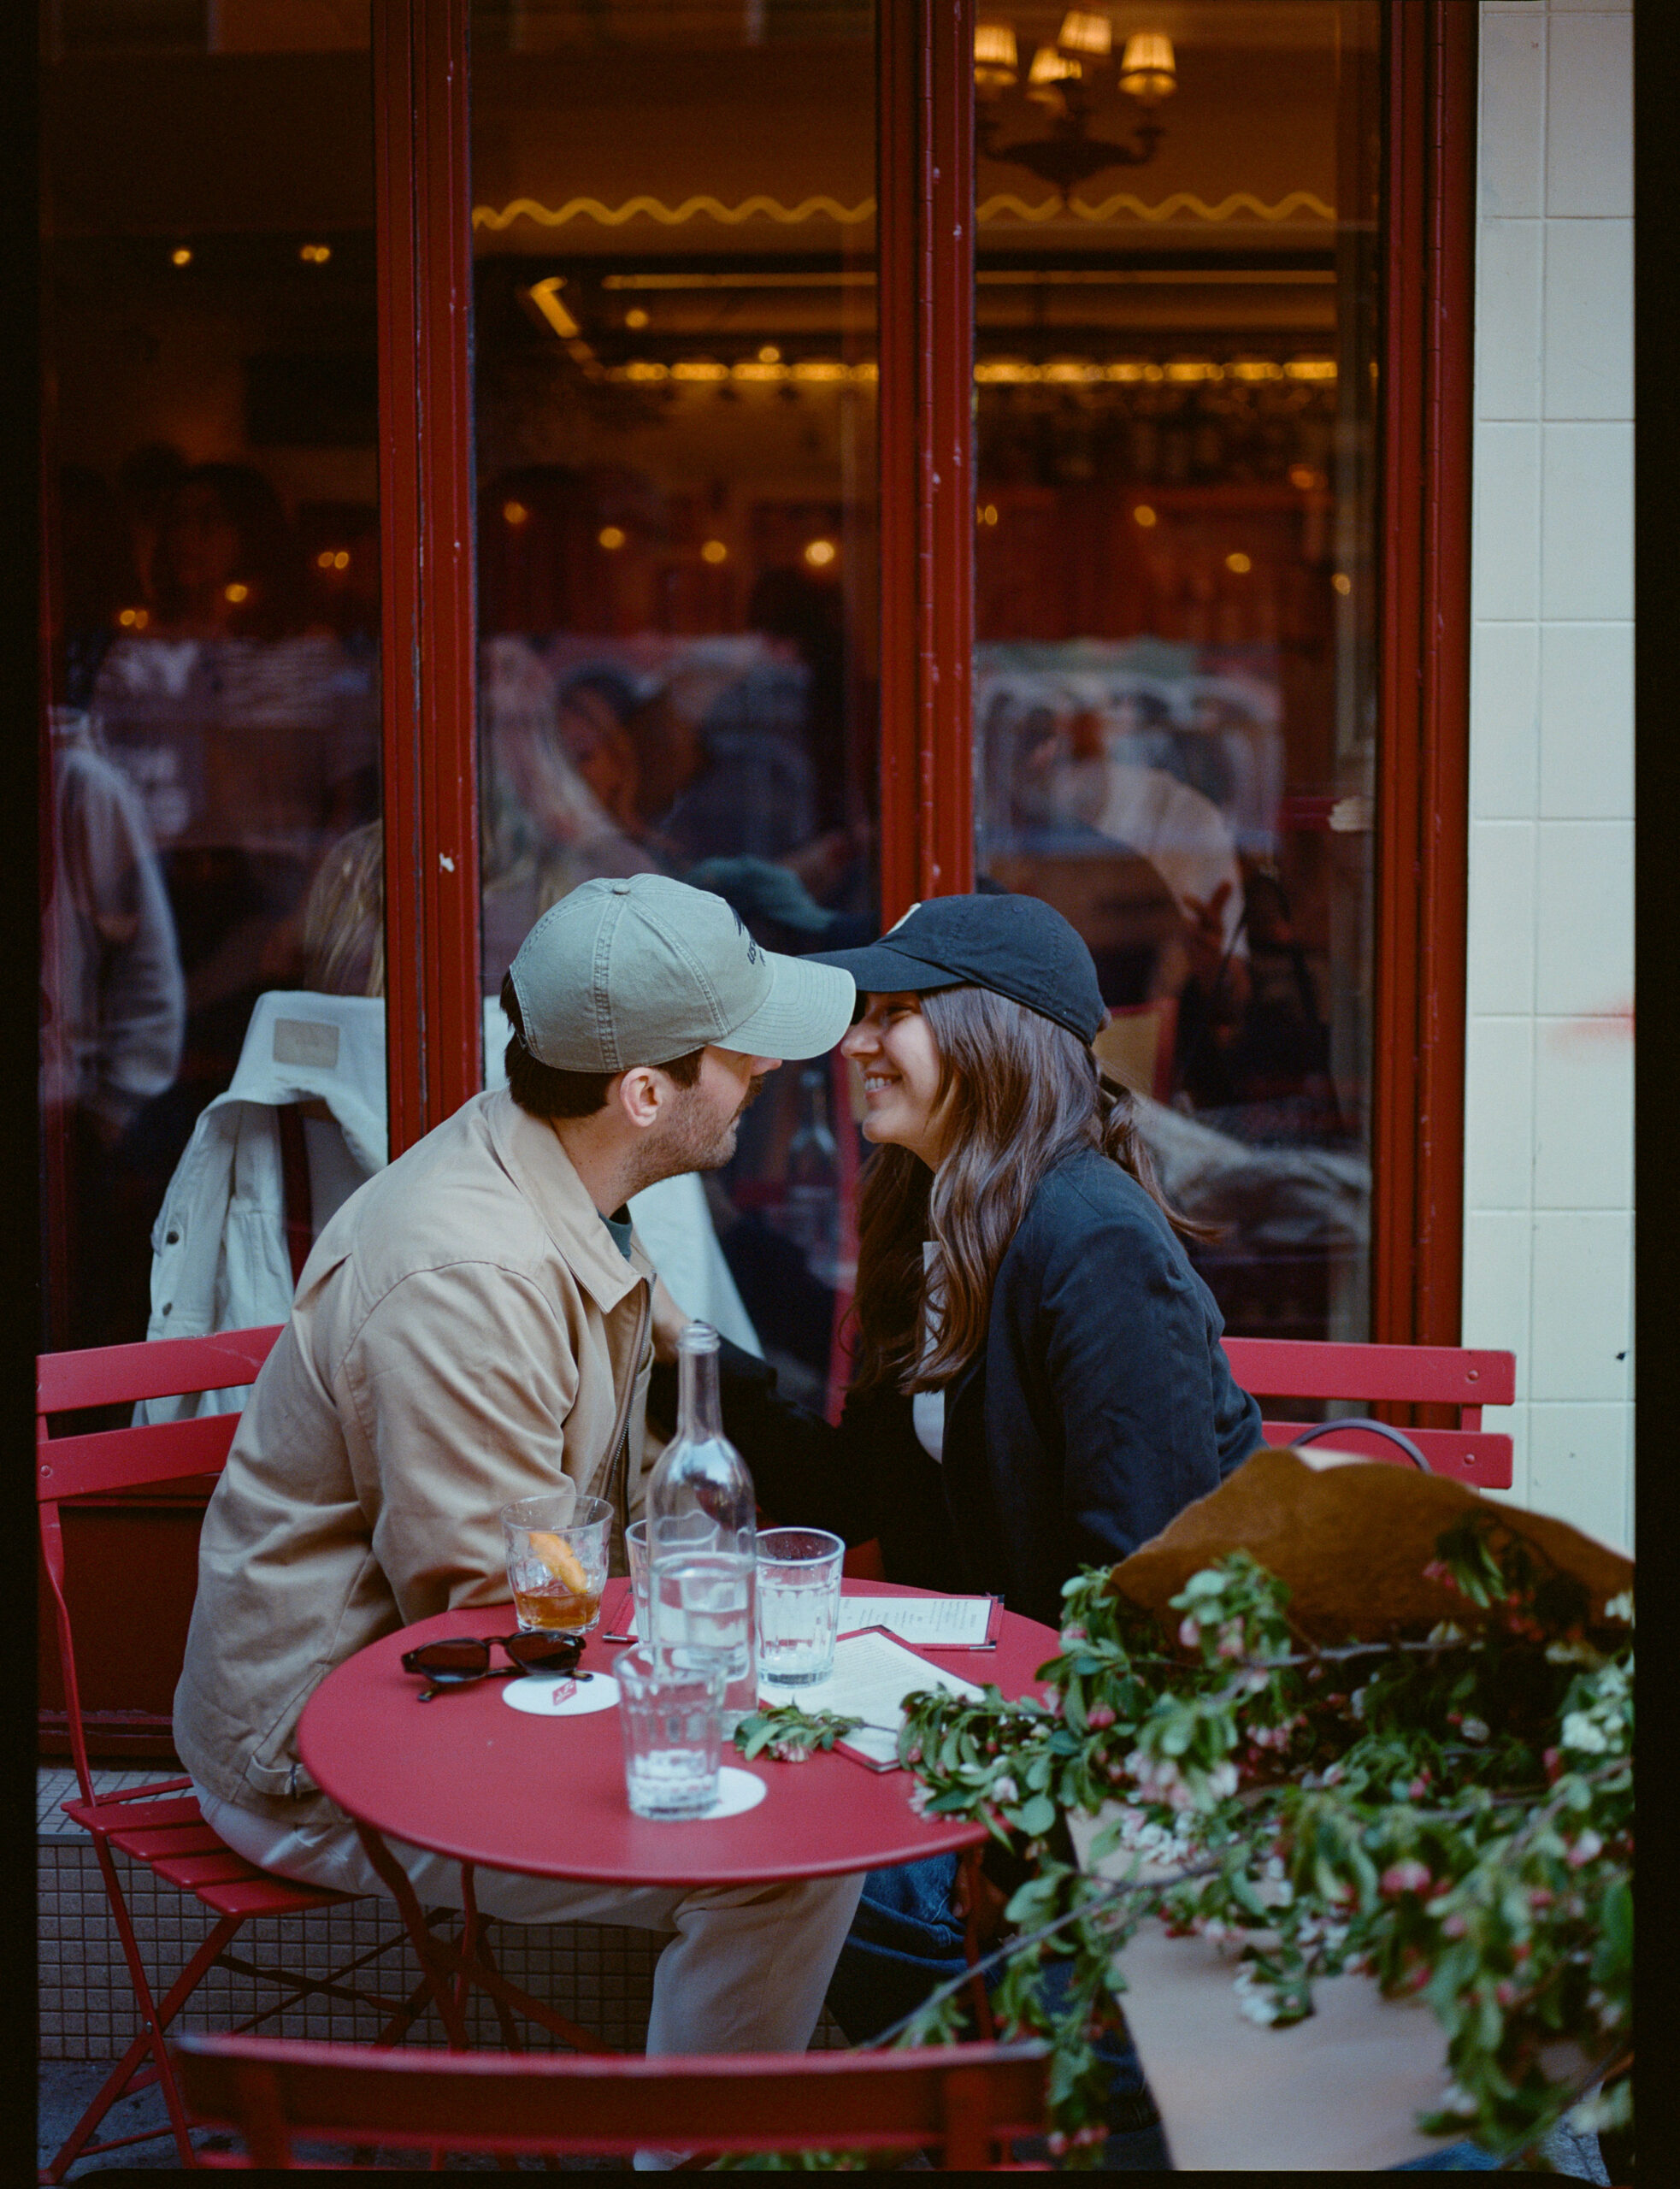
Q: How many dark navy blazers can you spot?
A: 1